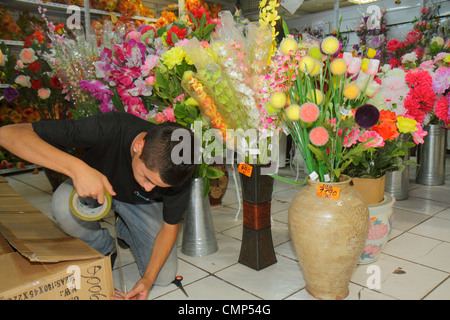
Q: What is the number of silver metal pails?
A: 3